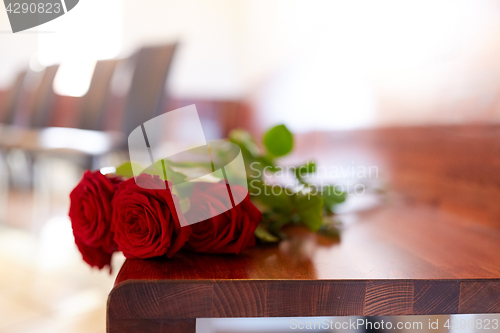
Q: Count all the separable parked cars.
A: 0